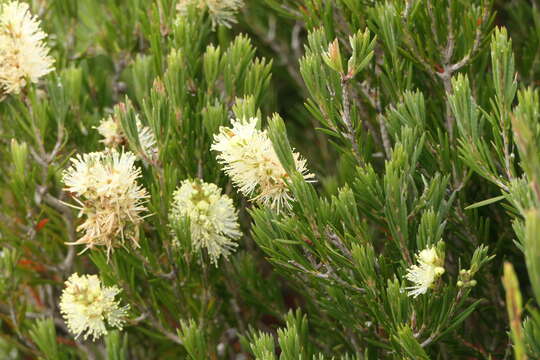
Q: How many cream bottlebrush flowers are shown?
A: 8